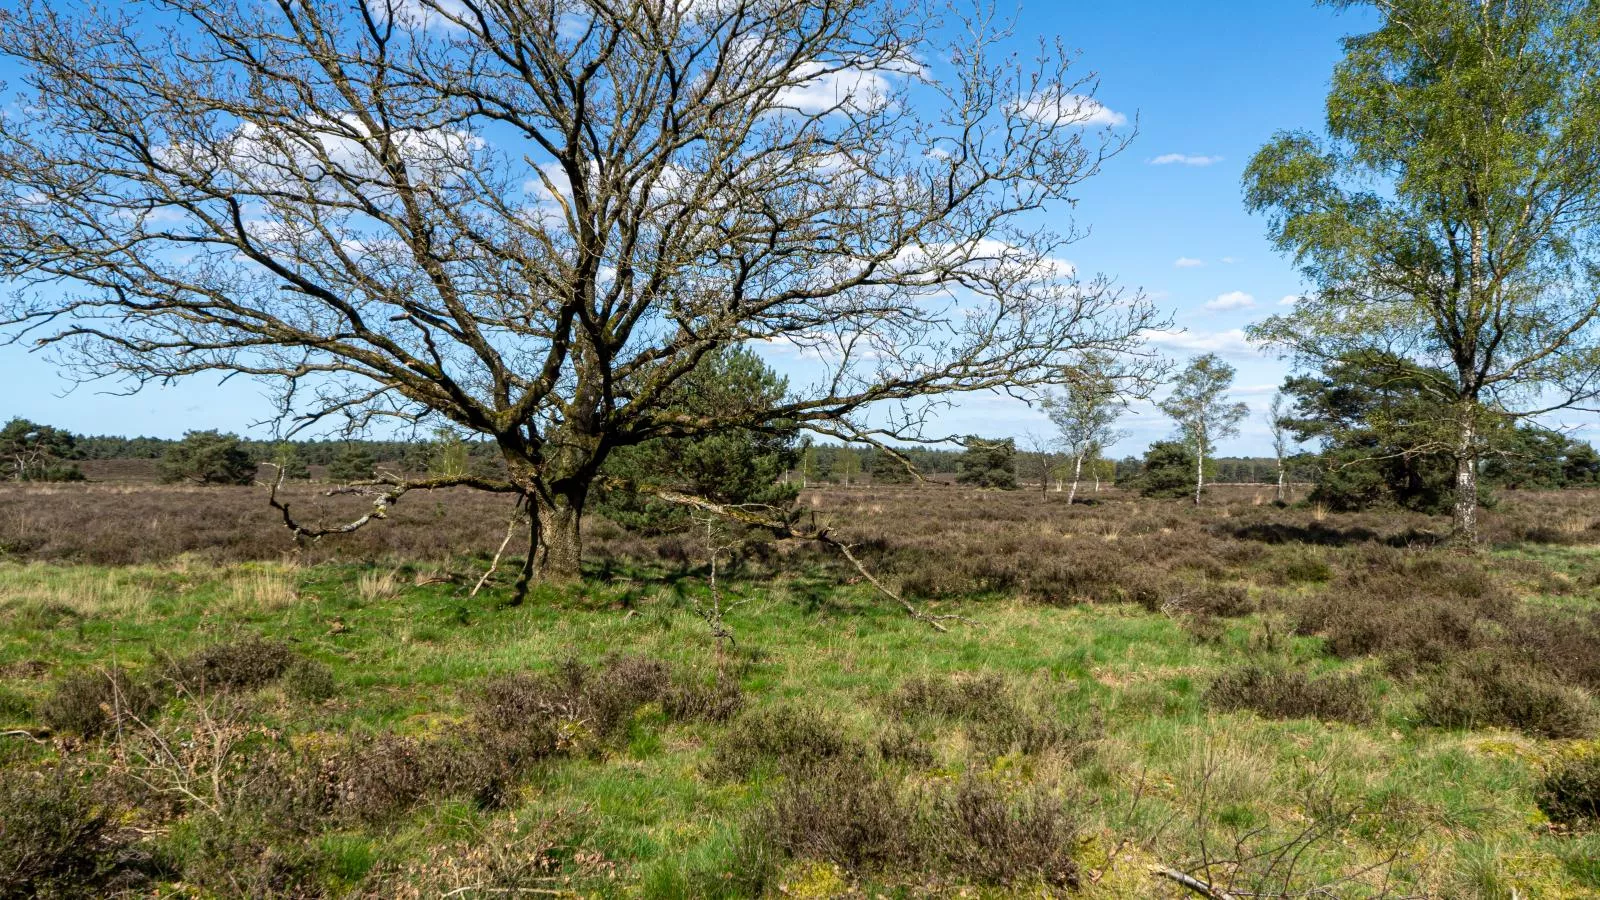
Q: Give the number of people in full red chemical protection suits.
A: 0